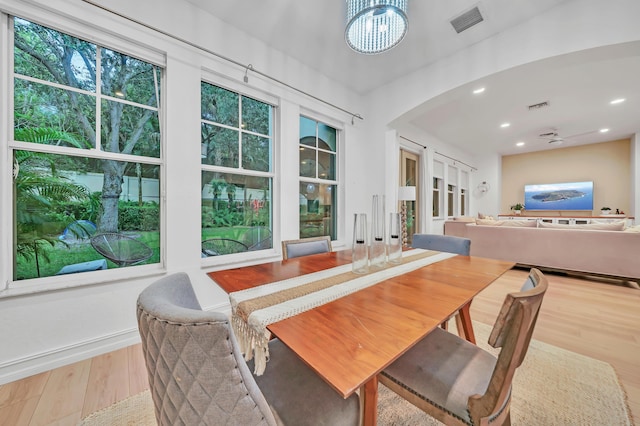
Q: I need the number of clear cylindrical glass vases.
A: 3